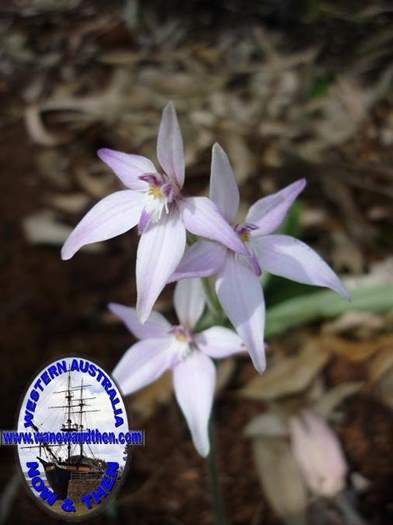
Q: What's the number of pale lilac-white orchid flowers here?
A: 3